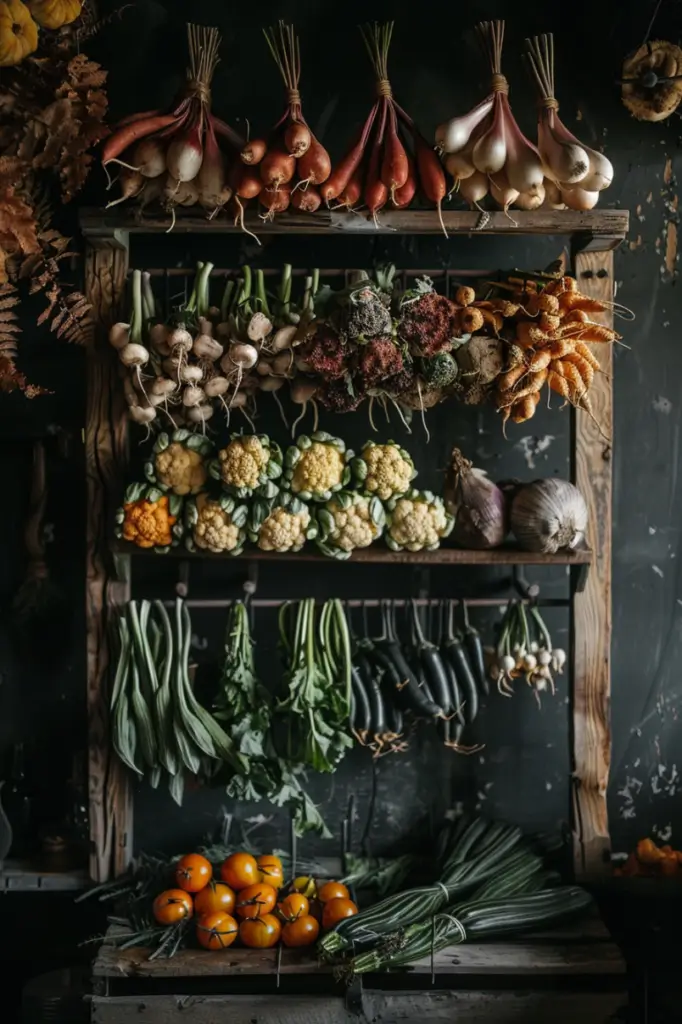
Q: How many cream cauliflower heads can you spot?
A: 8